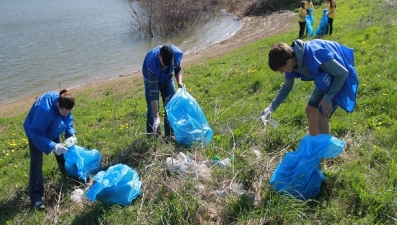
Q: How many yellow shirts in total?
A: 4